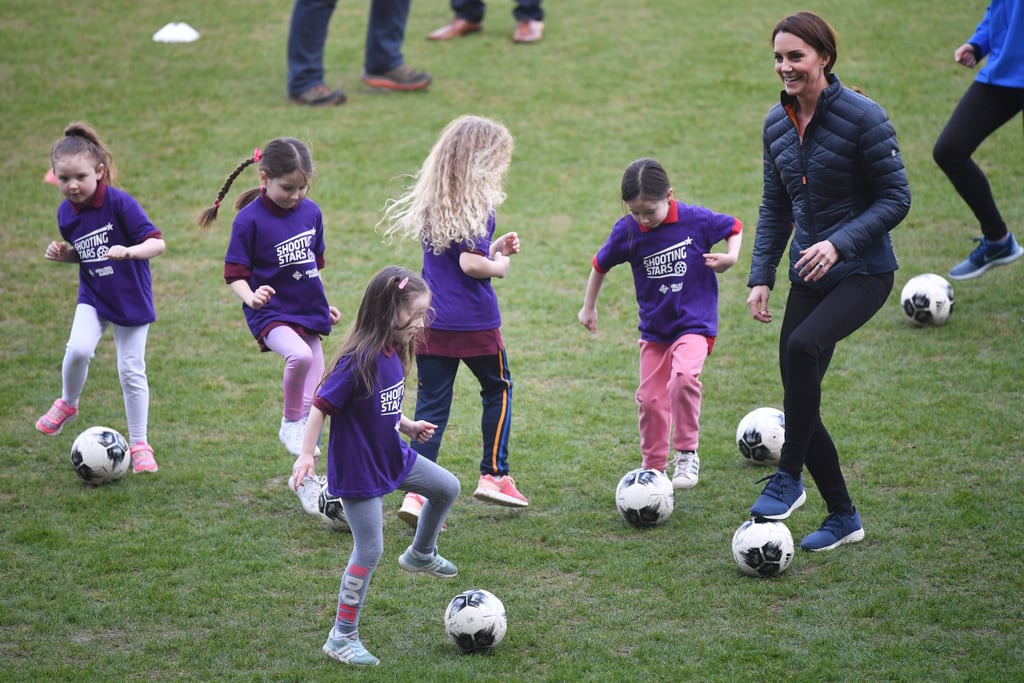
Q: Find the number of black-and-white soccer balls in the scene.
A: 7